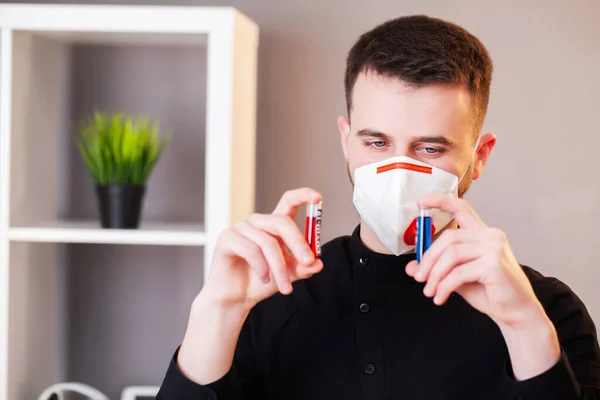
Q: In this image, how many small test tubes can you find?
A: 2